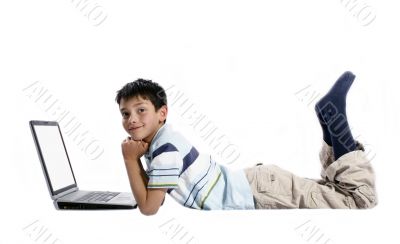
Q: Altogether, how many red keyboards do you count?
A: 0